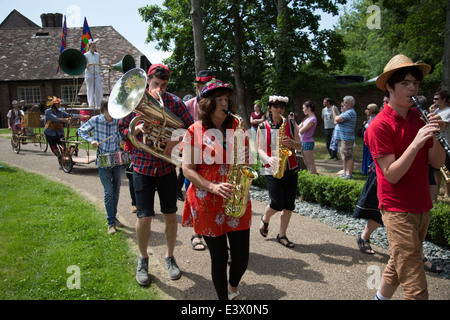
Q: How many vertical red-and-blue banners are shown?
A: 2